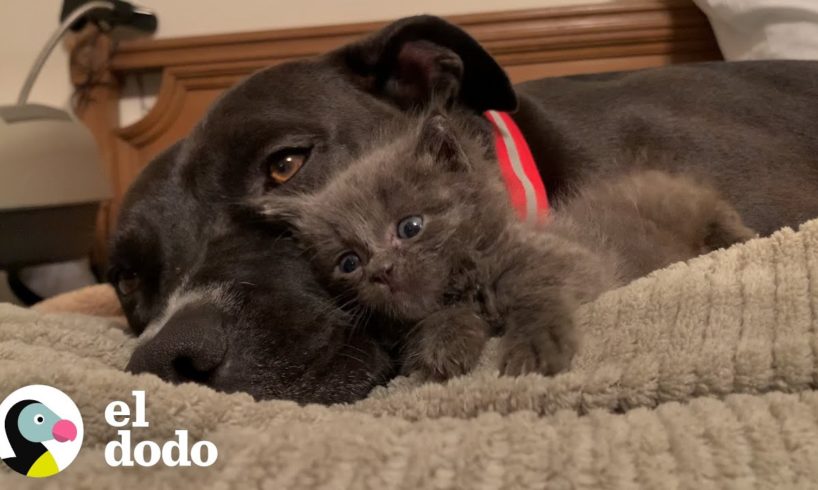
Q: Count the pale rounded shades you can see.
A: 1